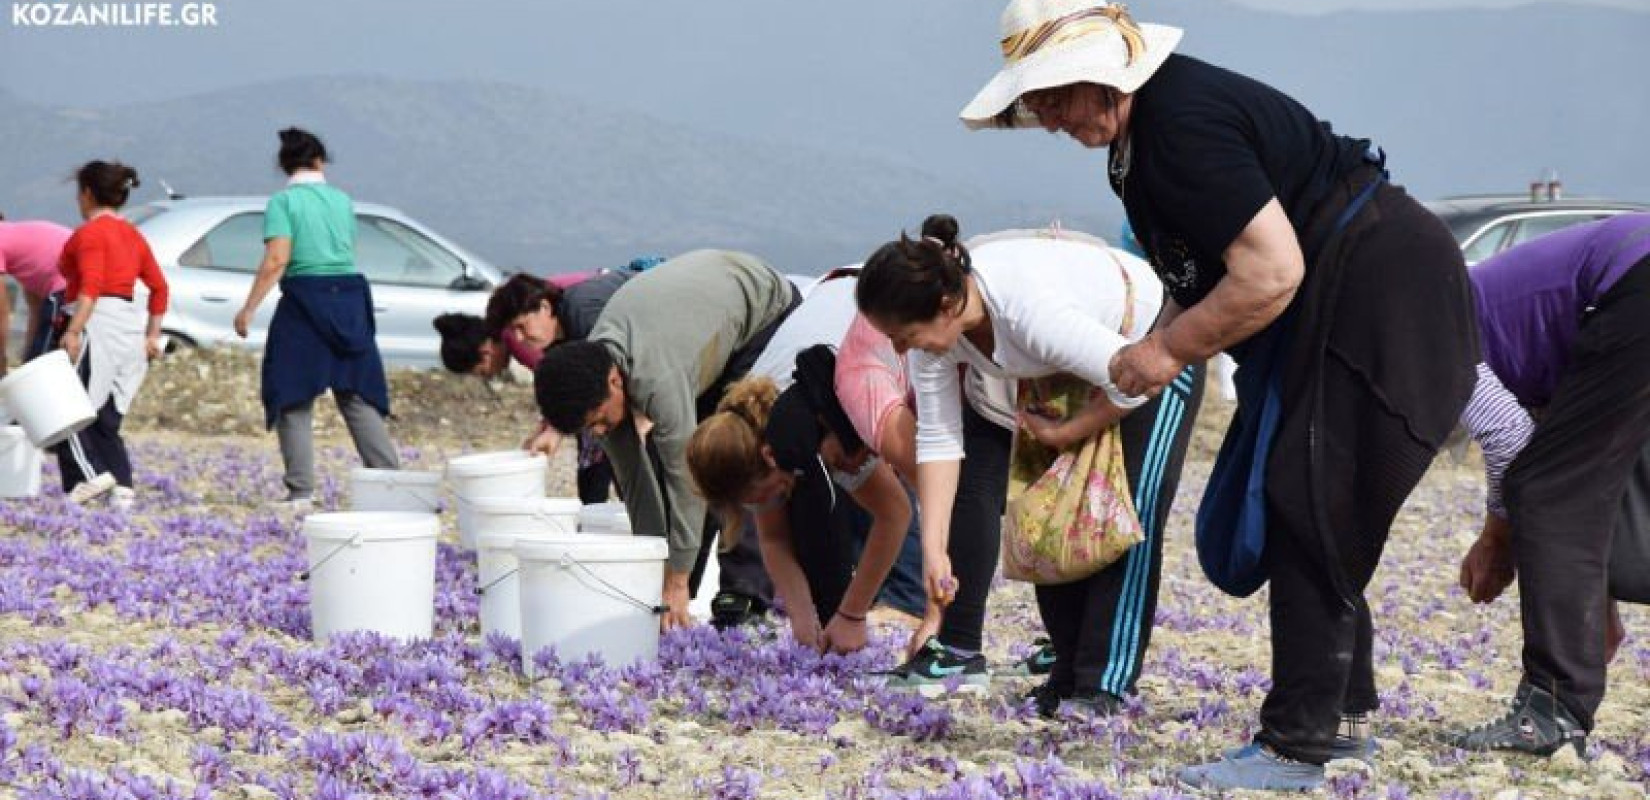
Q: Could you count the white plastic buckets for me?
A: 9